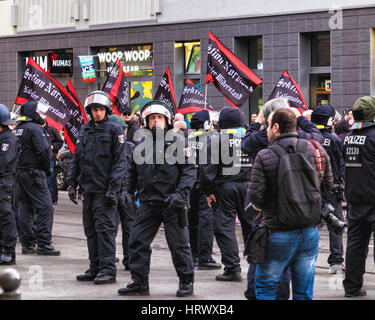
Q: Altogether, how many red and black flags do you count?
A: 7